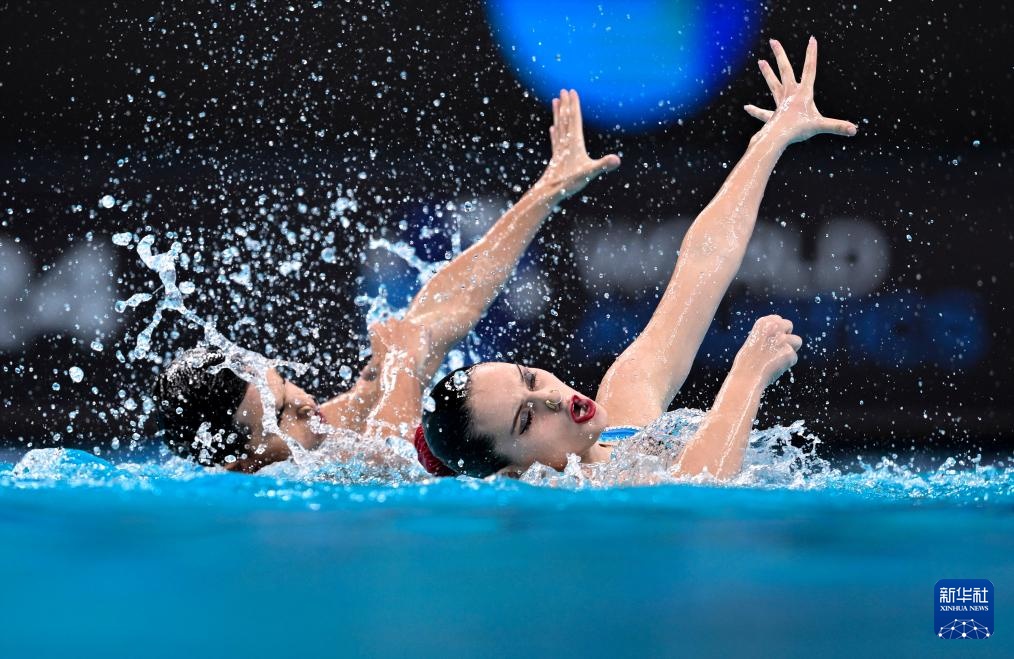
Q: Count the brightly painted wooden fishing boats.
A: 0